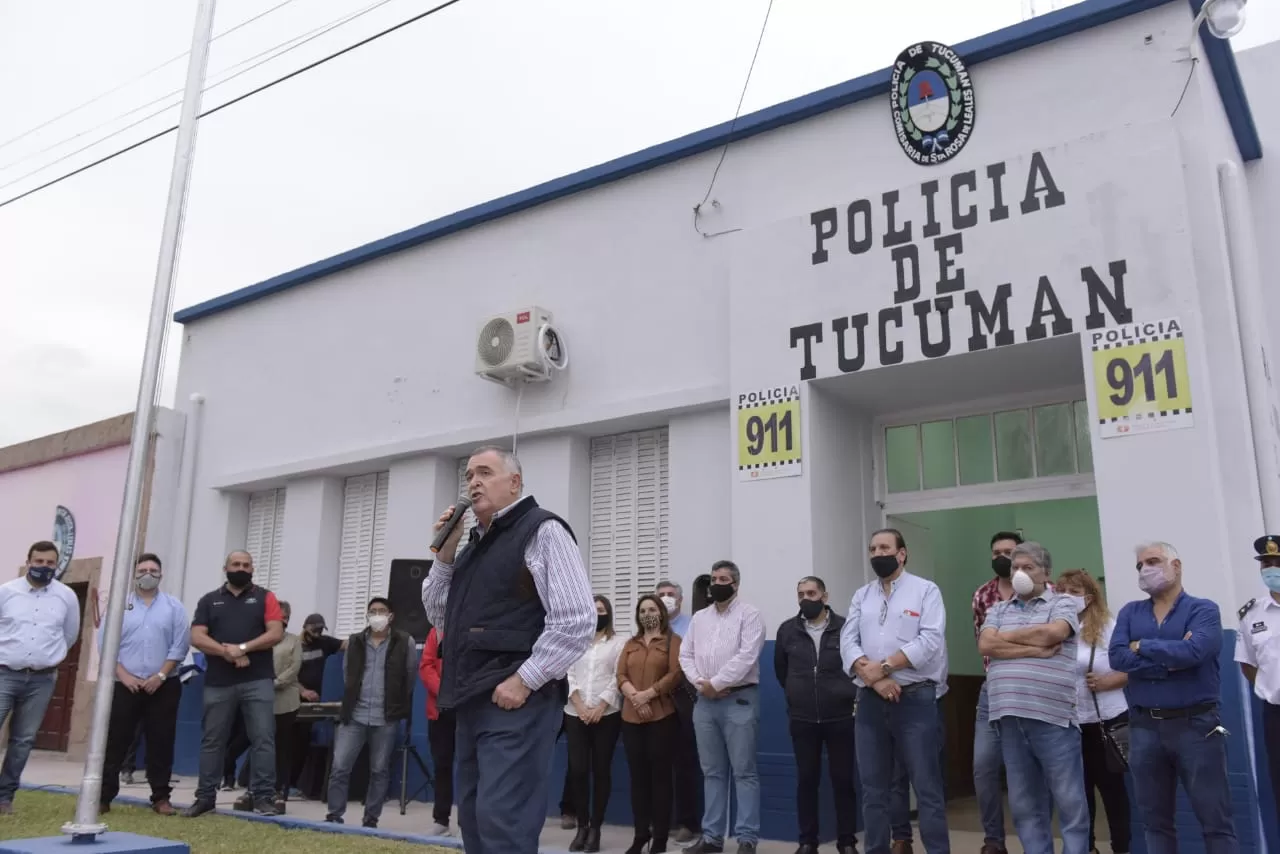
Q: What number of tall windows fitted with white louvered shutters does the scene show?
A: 4